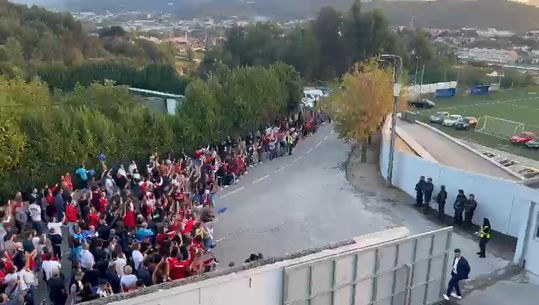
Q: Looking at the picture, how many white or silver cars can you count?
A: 2